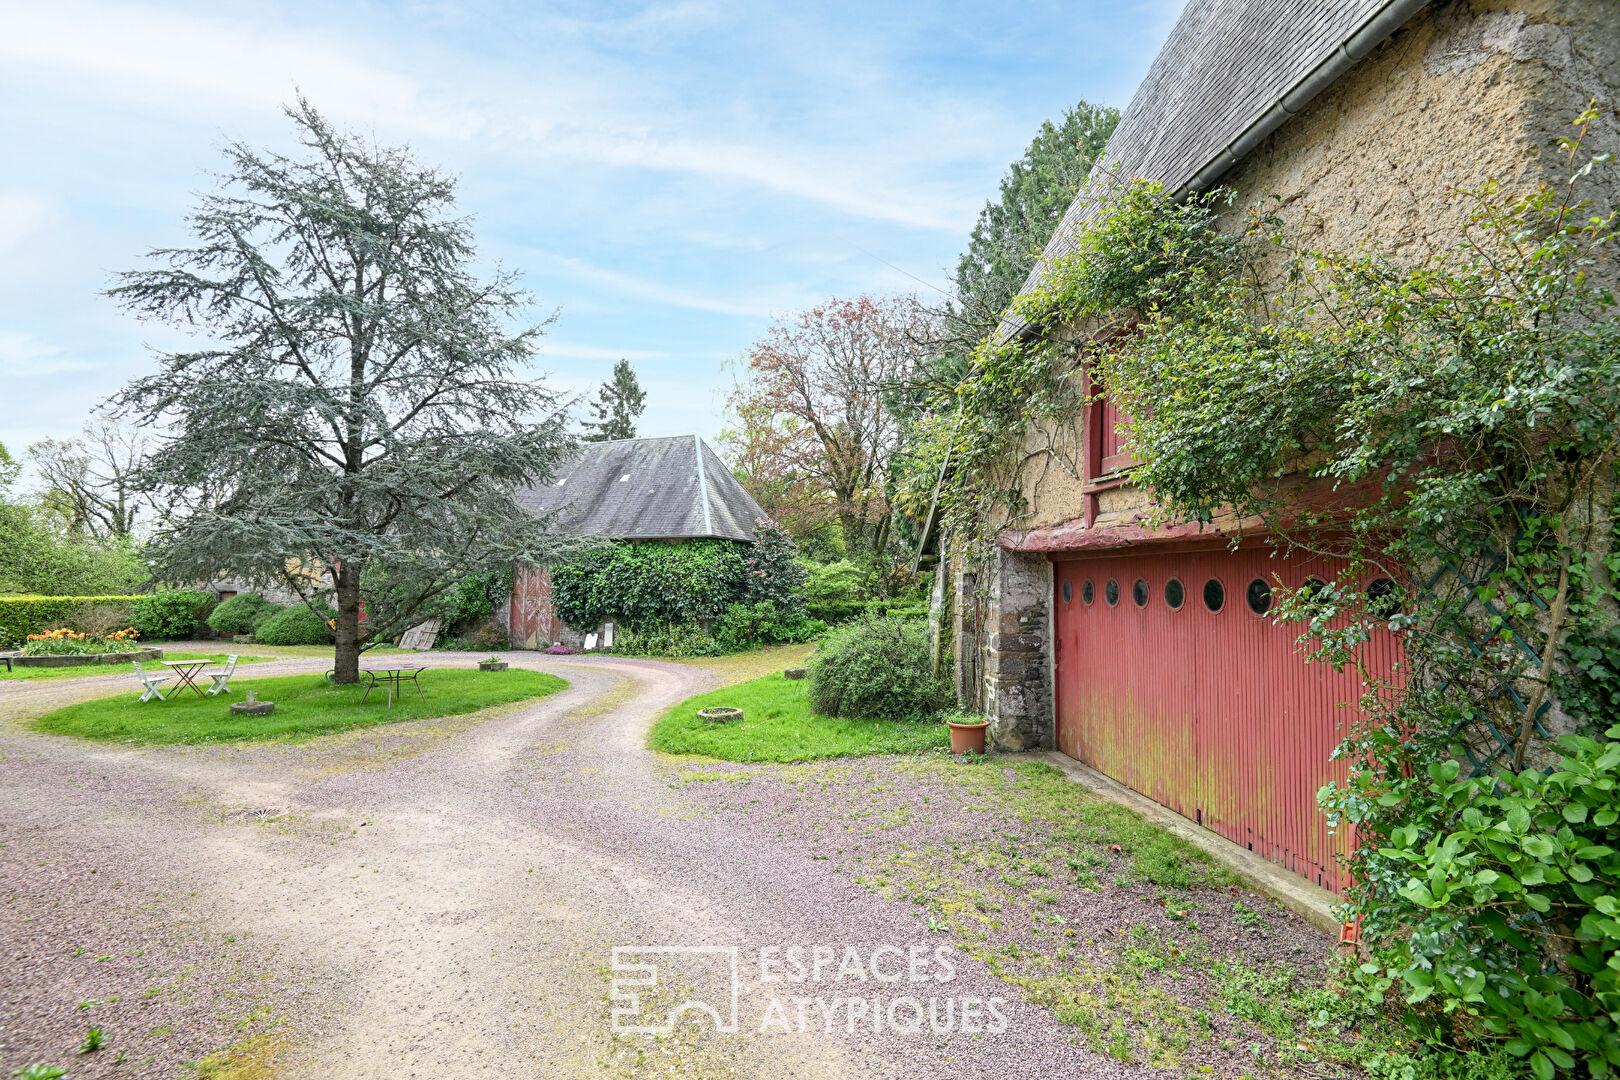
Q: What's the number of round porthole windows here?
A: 9